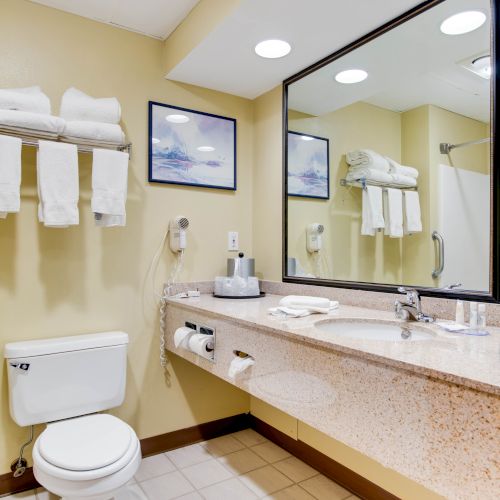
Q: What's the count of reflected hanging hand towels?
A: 3